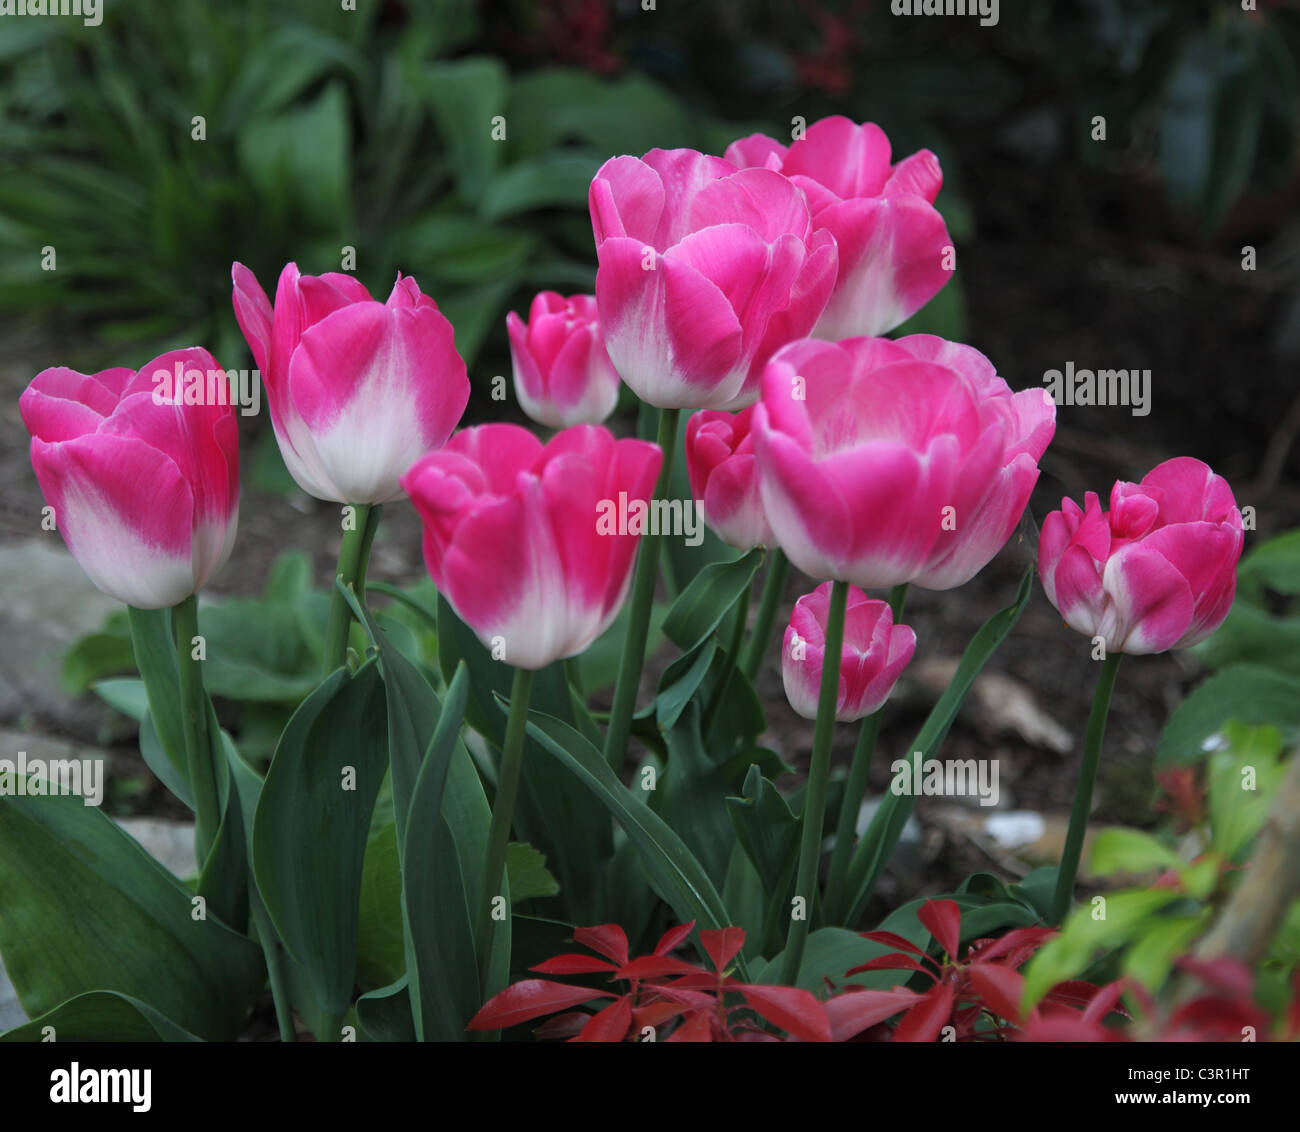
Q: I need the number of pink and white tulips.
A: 11